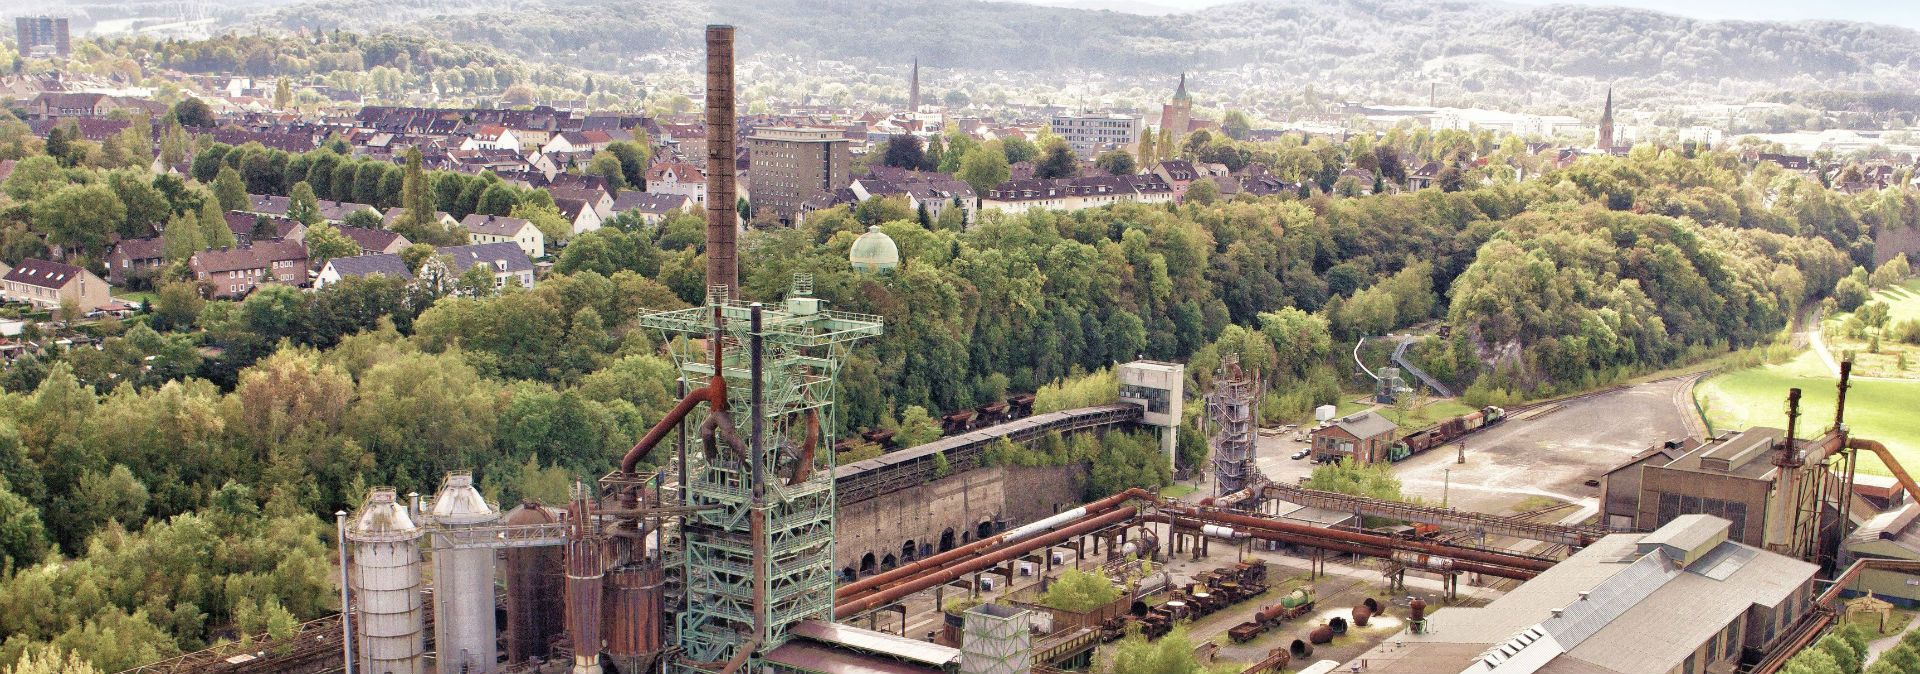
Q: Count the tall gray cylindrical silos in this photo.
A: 2